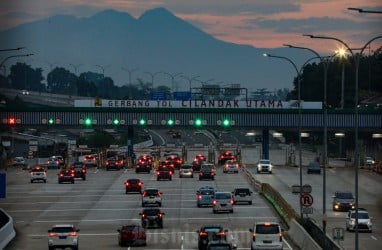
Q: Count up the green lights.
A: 7